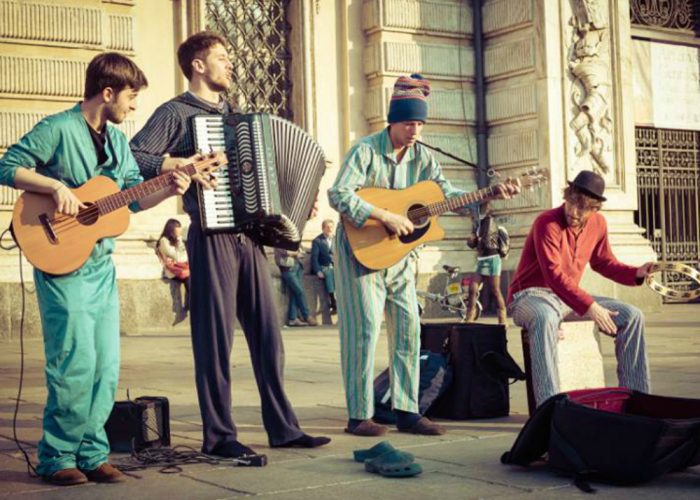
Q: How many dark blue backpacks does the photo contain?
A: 1